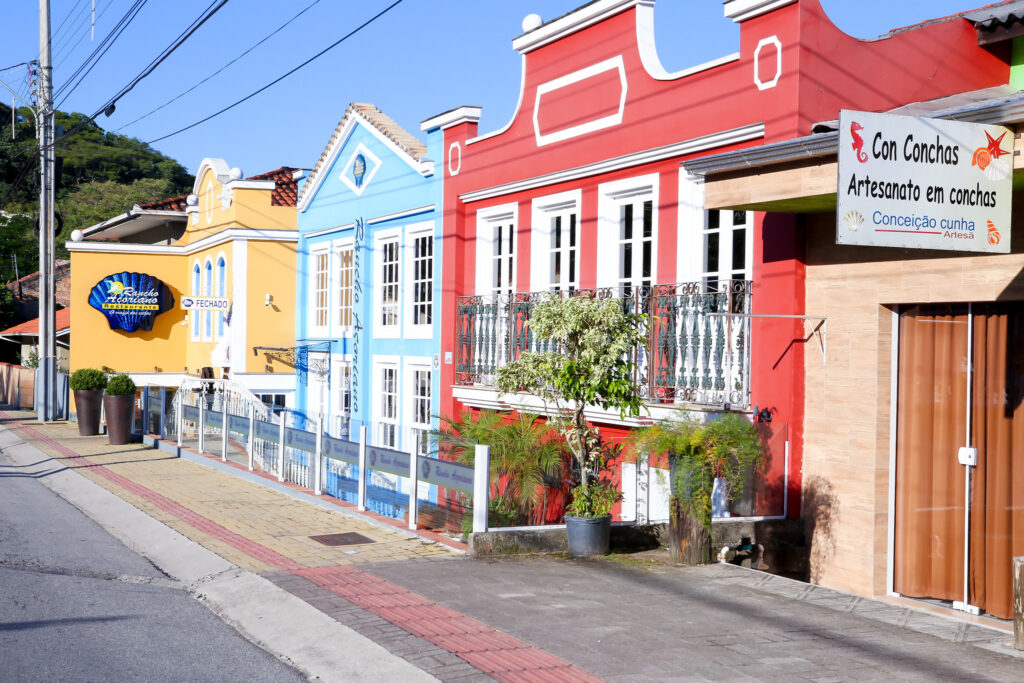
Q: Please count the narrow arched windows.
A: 3